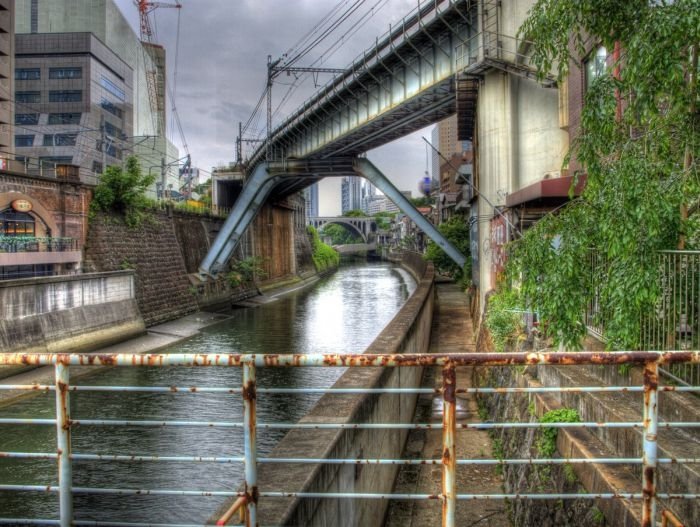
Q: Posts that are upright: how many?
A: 4